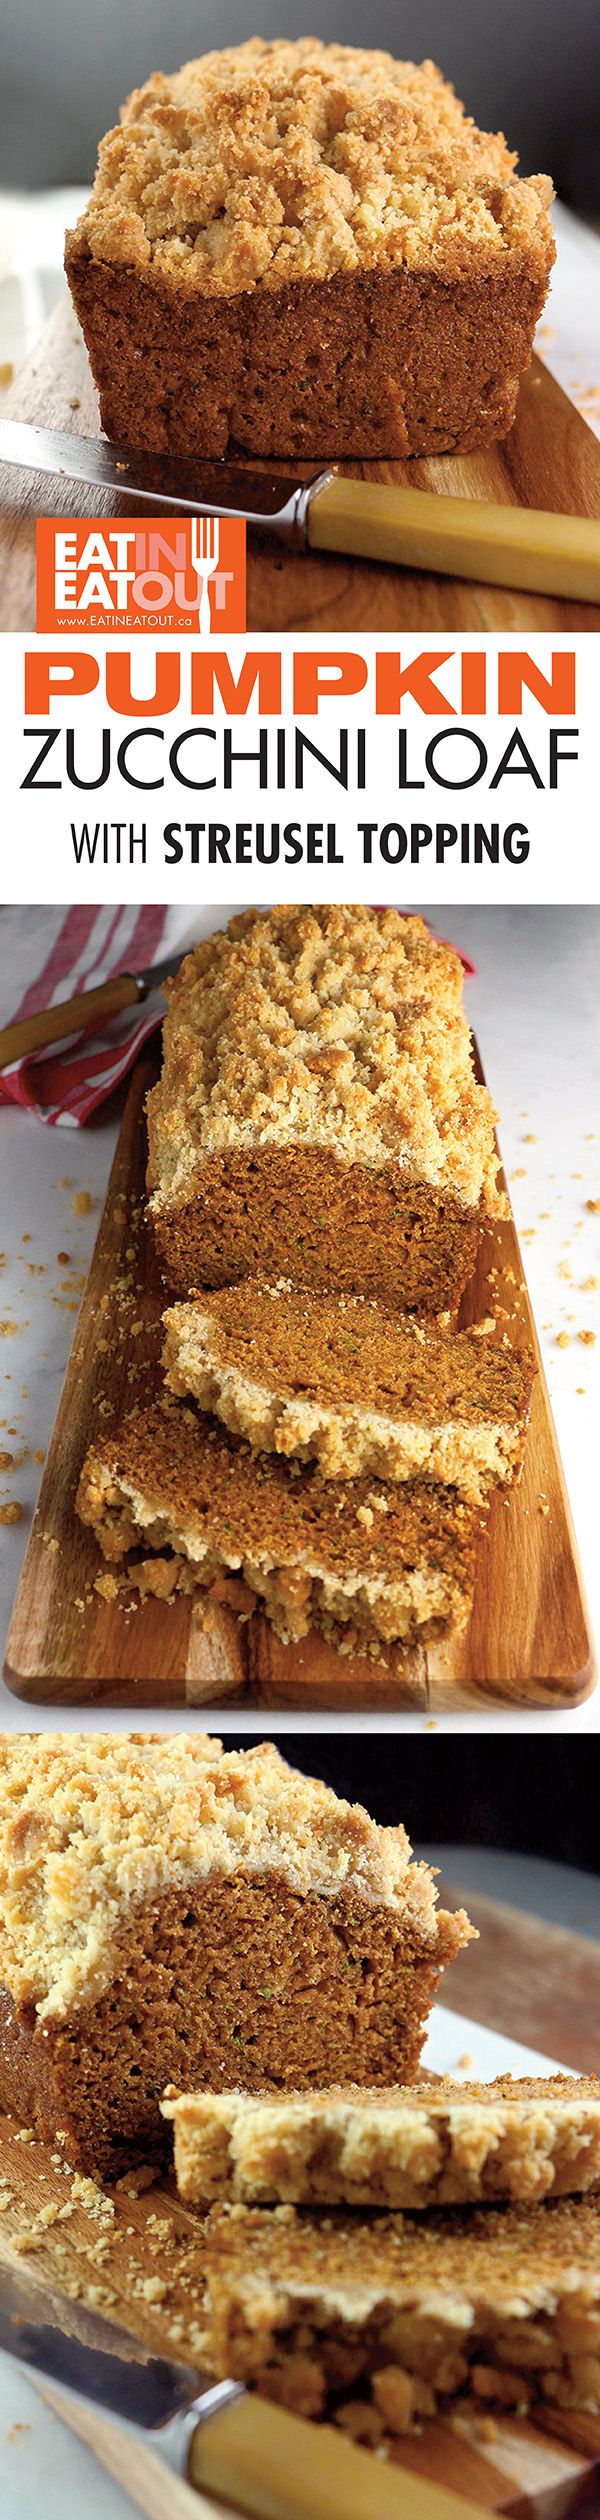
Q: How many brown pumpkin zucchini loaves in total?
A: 3